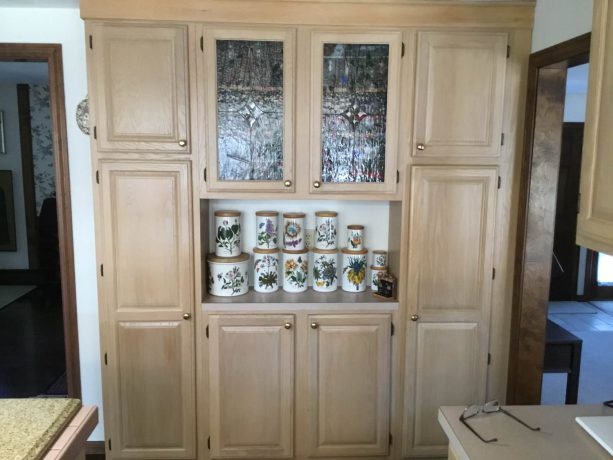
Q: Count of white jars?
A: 12